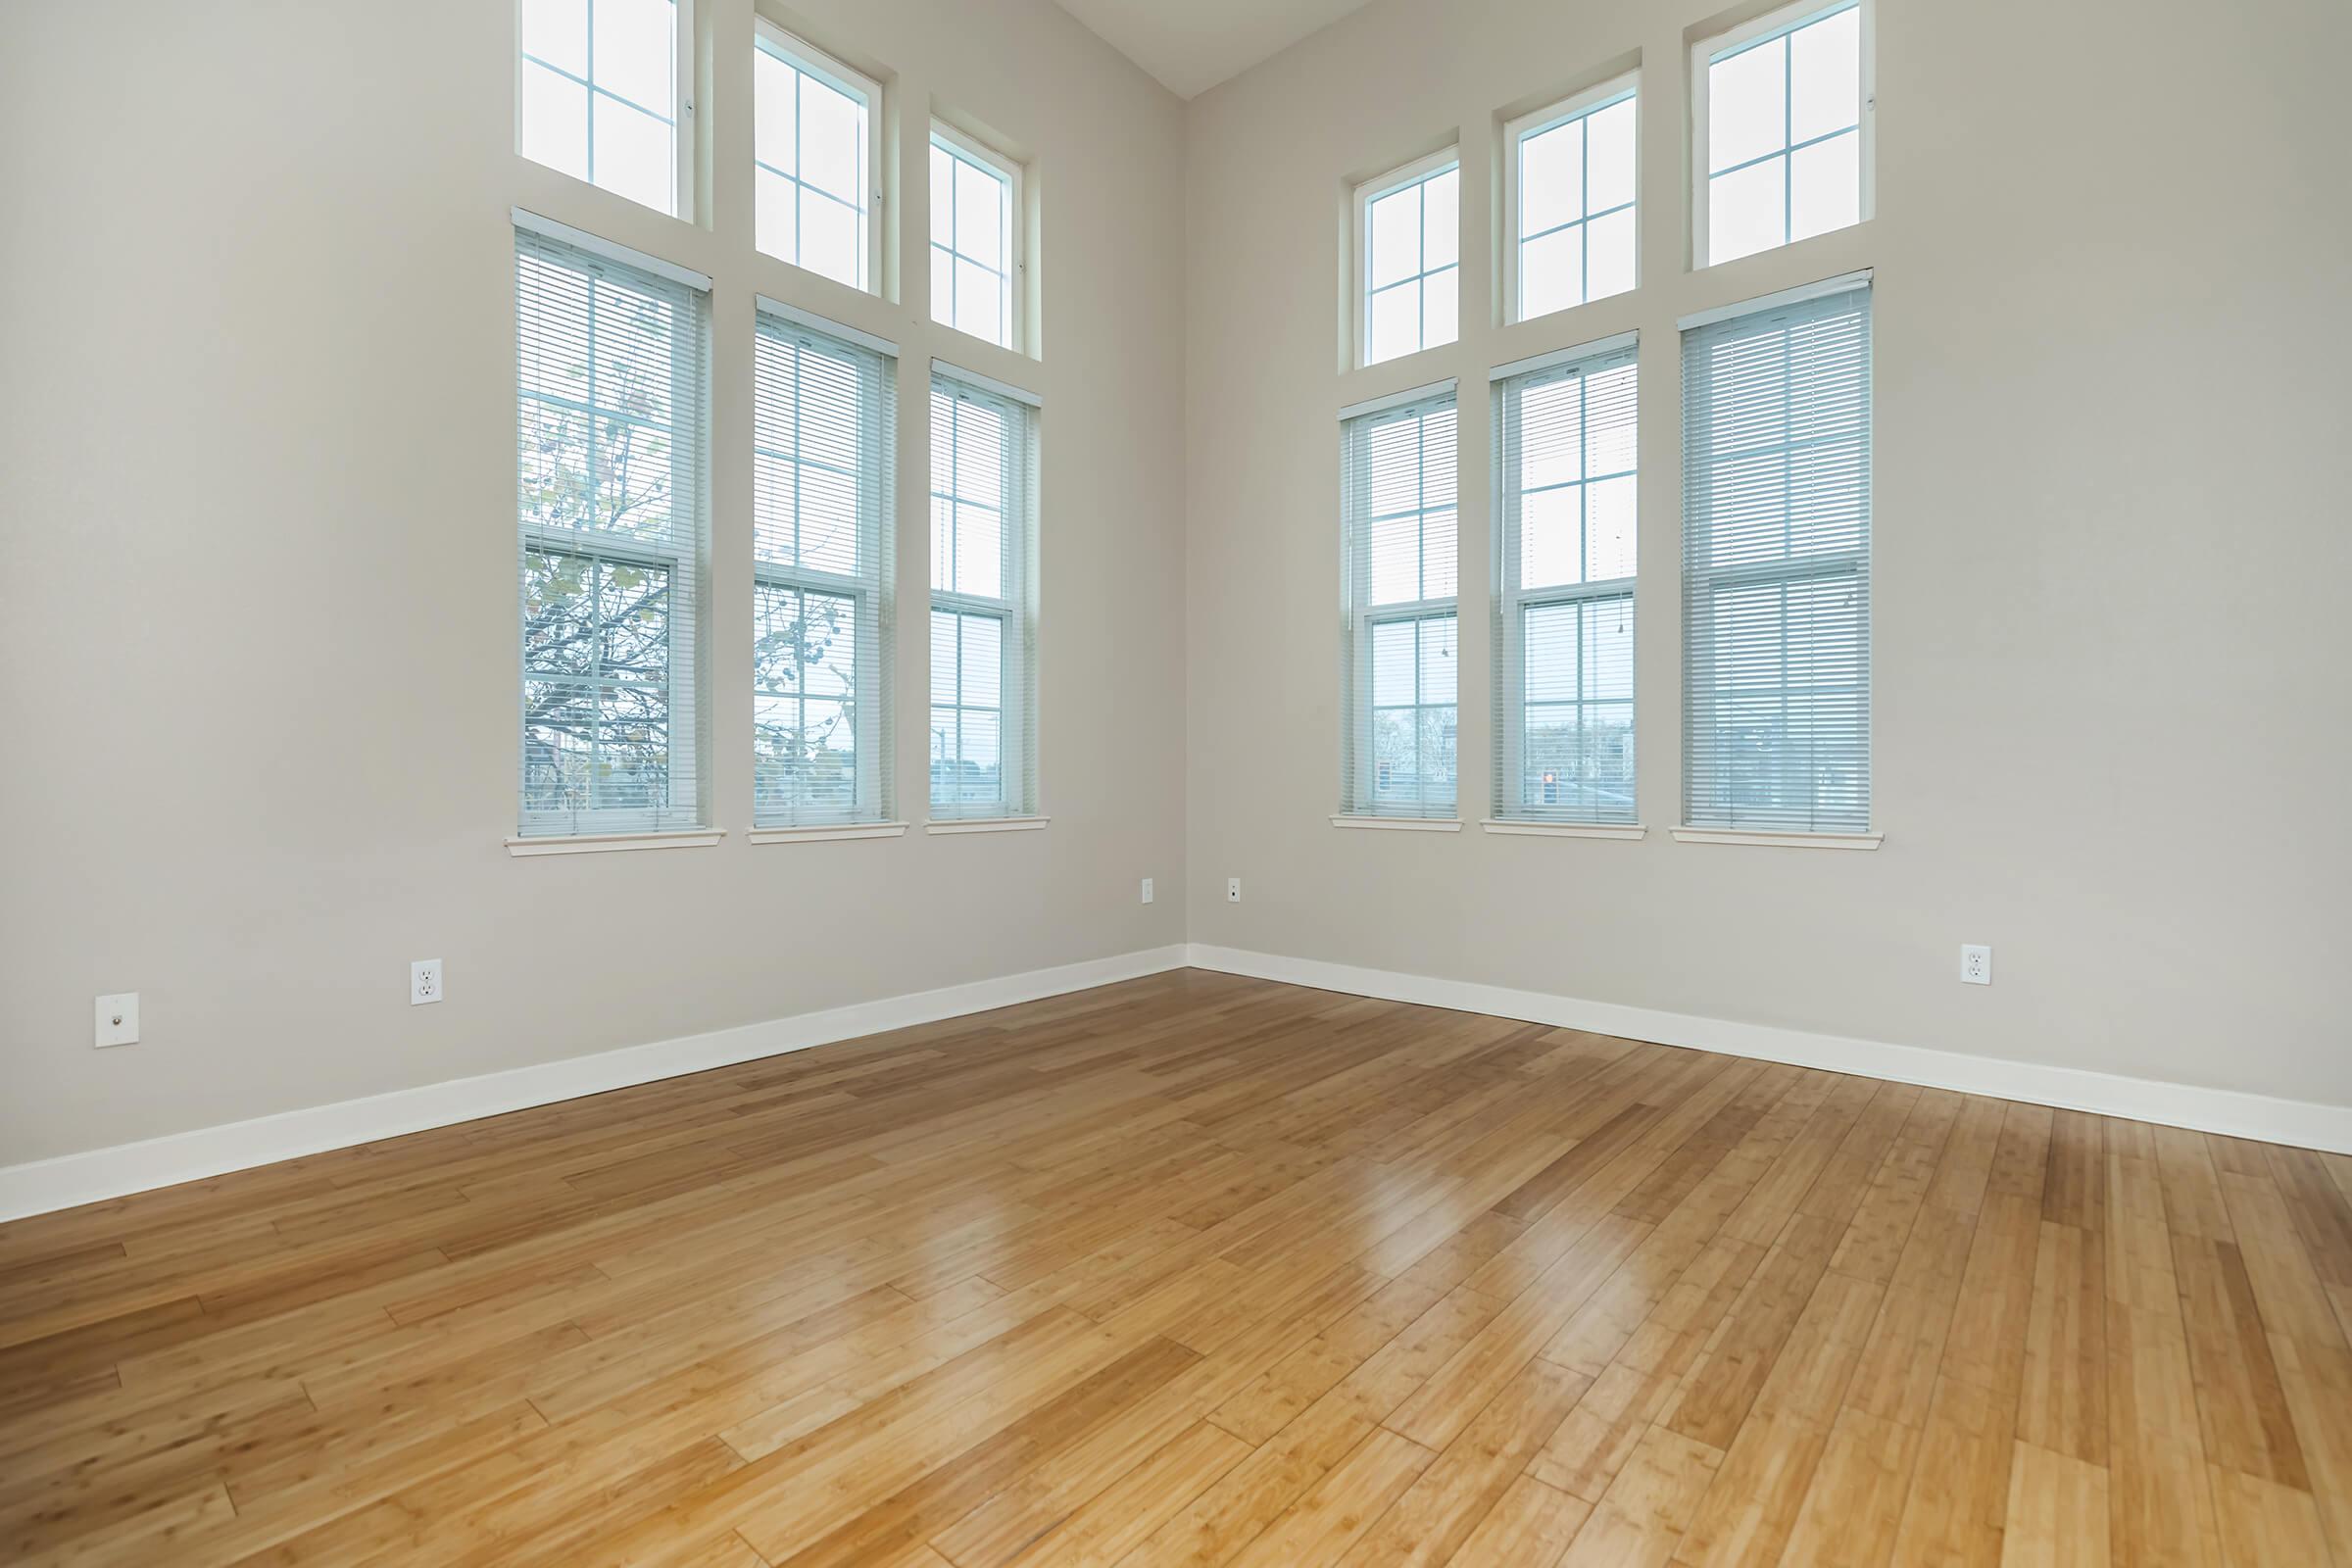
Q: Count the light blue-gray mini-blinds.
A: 6